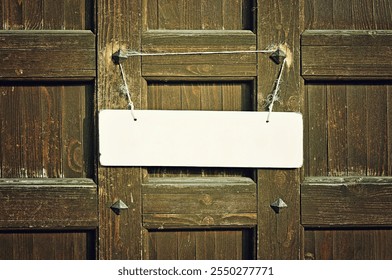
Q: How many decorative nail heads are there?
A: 4